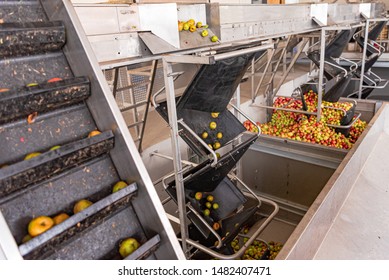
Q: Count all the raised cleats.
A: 5